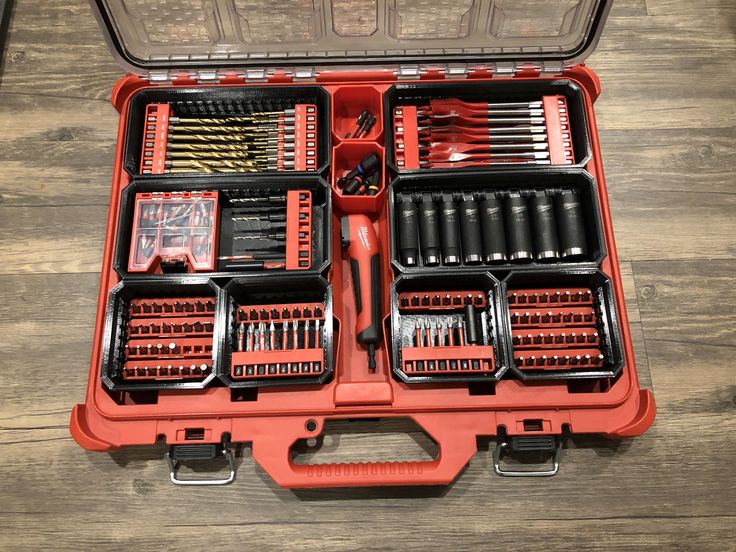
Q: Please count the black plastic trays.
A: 8